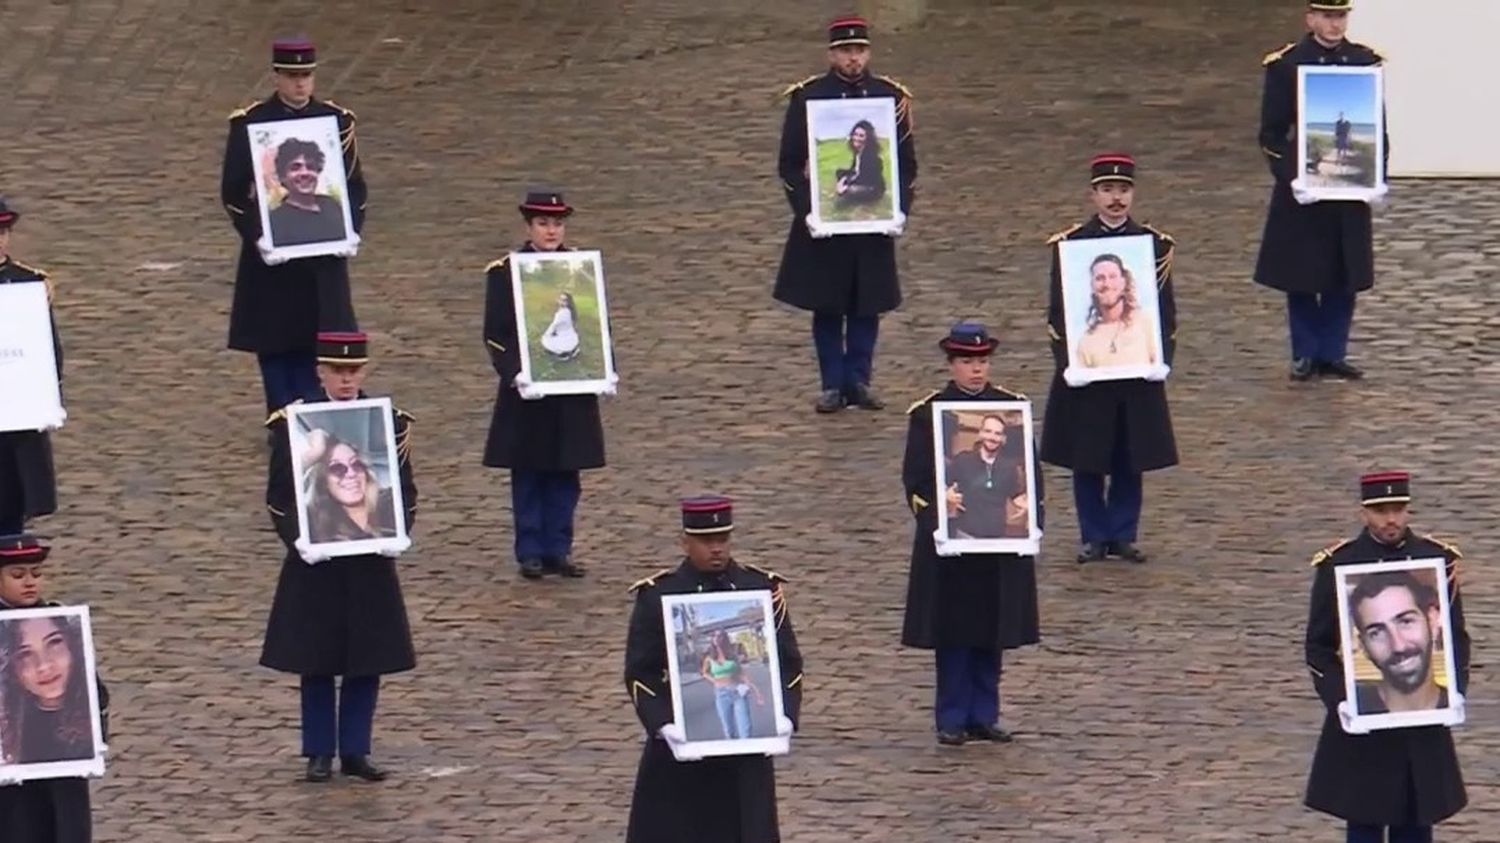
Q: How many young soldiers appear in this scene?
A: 11